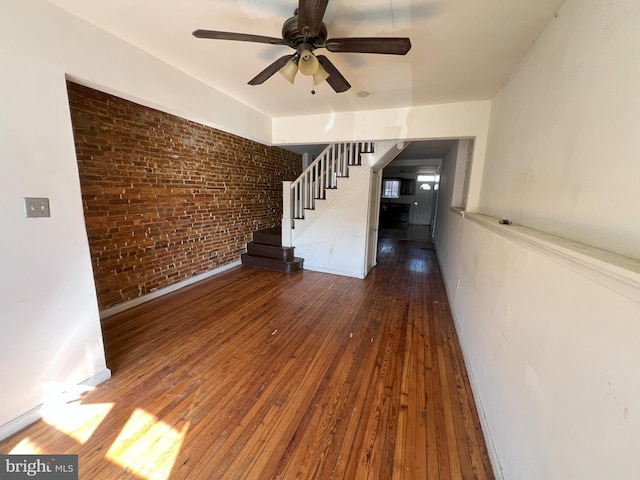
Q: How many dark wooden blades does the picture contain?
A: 5